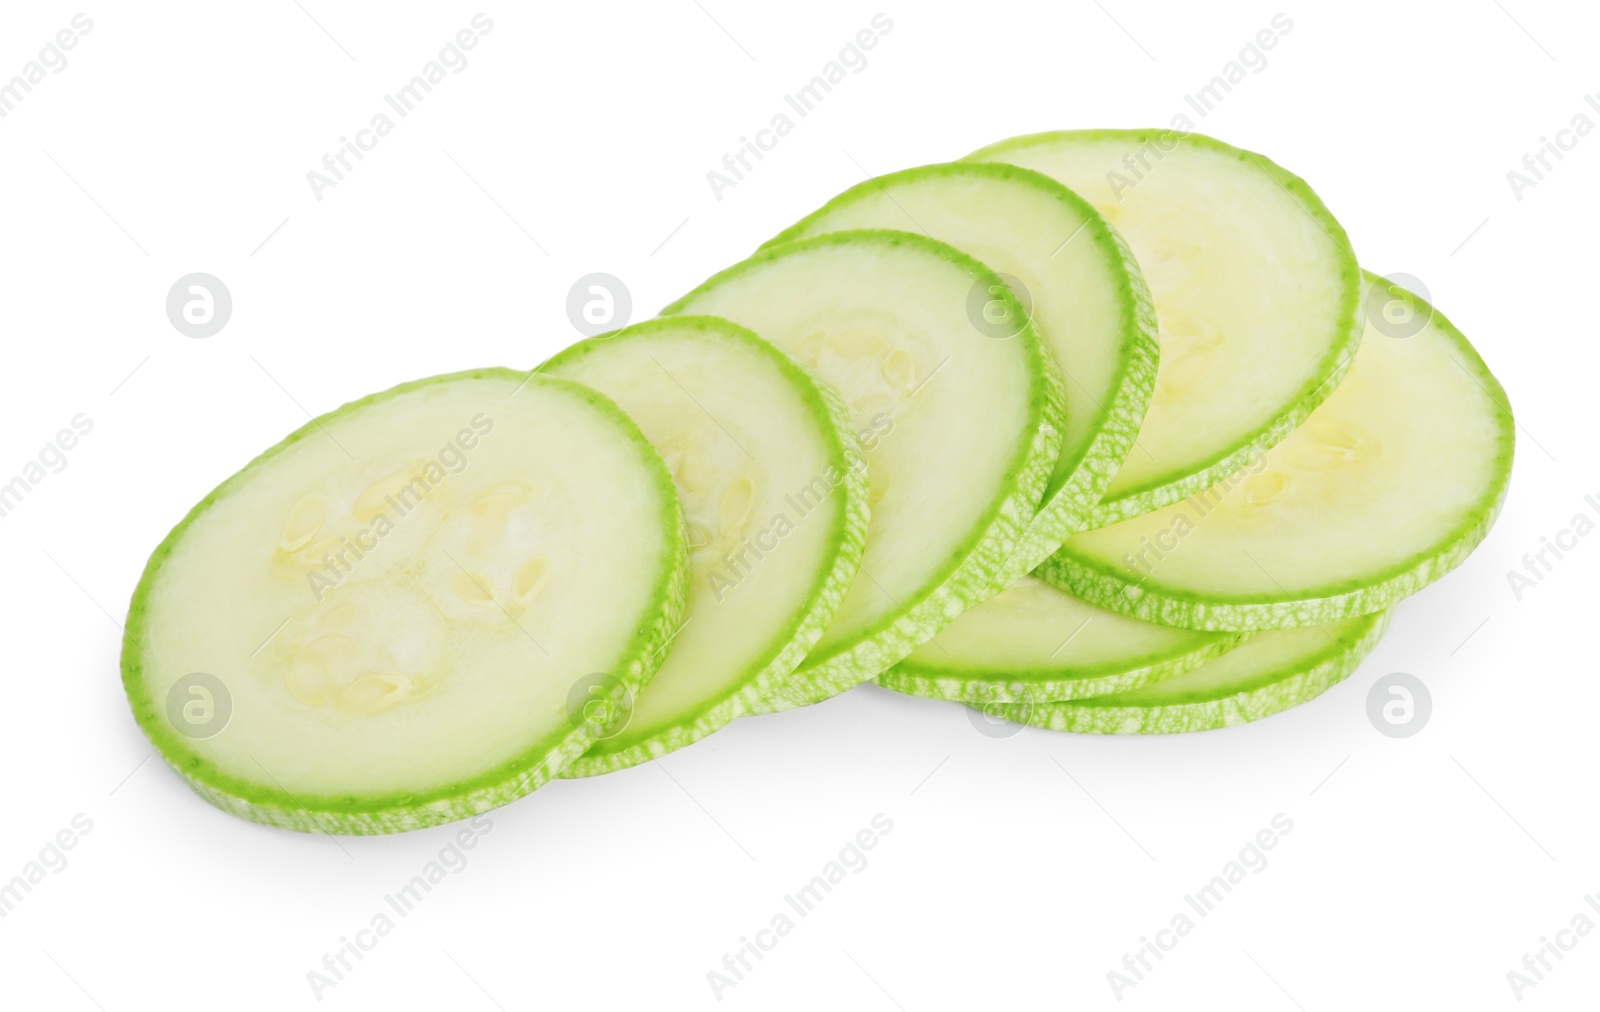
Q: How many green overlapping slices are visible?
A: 8